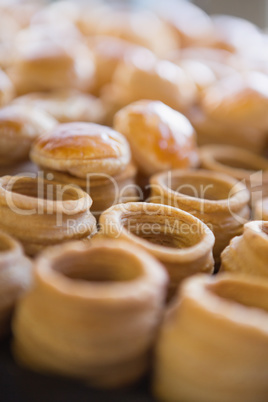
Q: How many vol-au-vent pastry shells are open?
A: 8